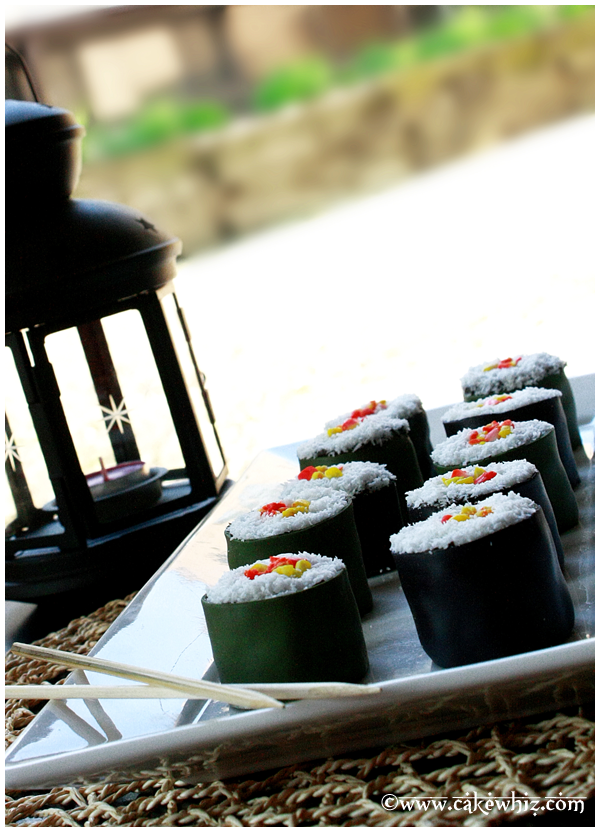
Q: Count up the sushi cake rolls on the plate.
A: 10